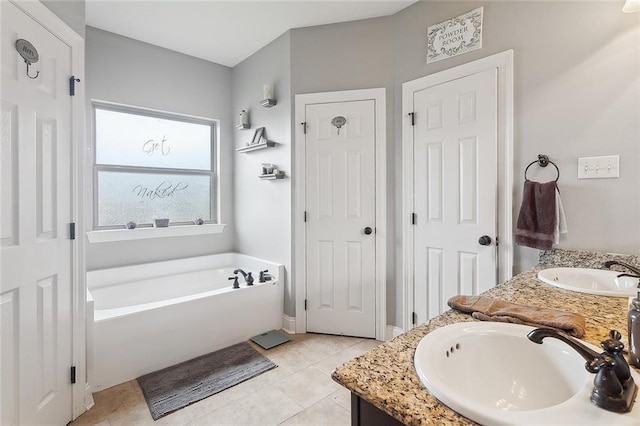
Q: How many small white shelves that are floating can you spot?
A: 4